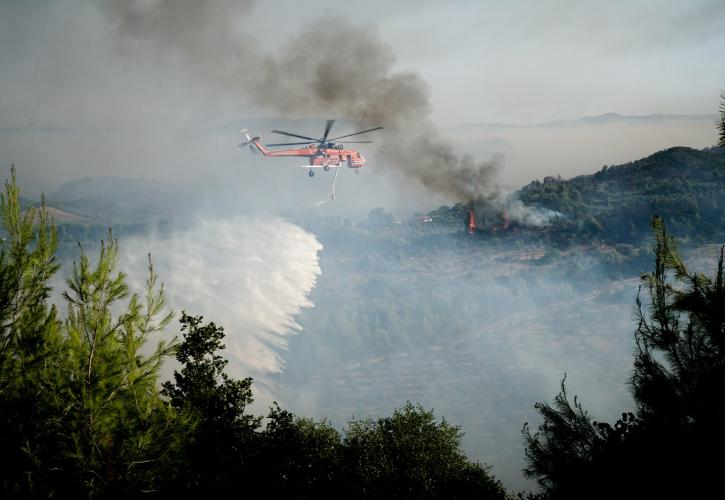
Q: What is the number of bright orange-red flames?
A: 2